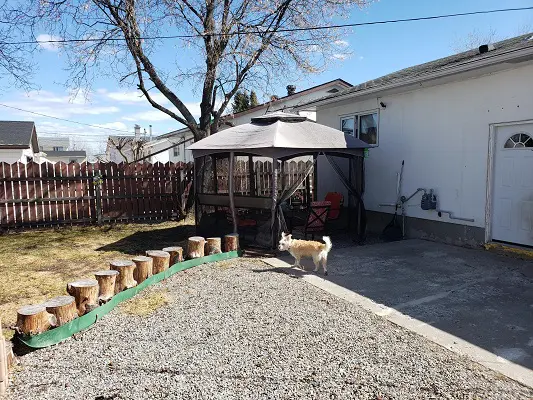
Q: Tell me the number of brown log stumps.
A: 11